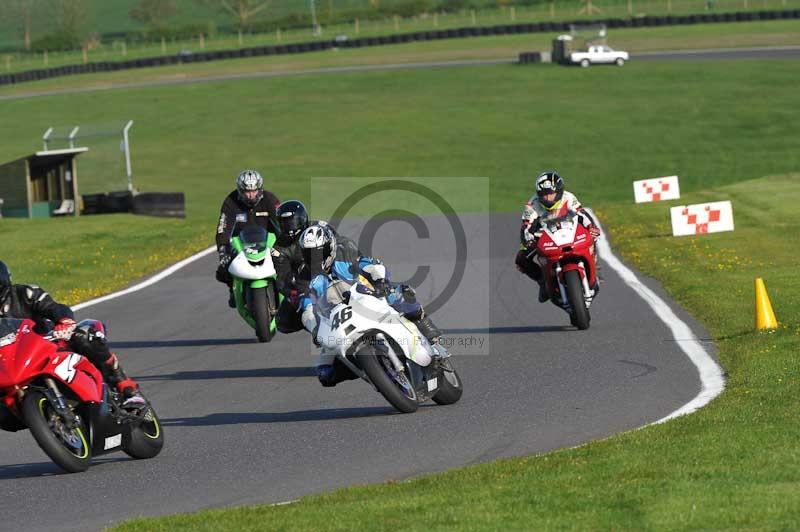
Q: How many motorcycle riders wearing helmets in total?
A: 5